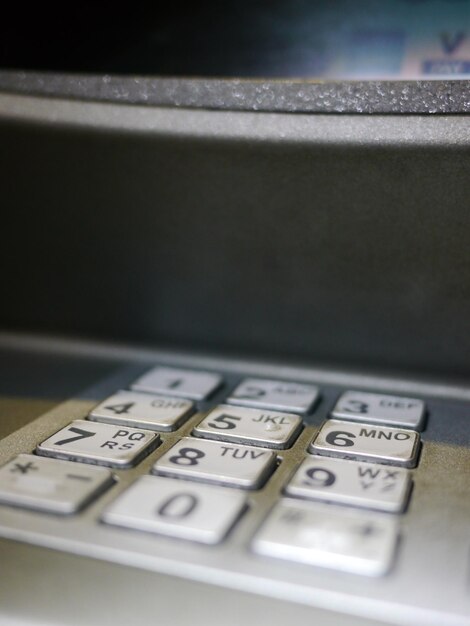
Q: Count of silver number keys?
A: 10